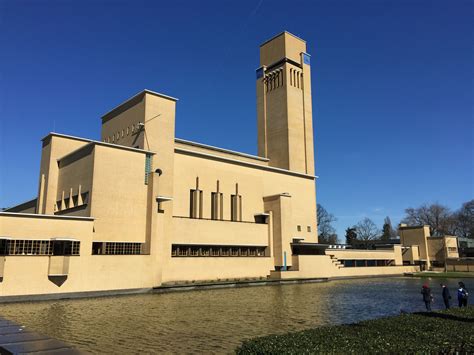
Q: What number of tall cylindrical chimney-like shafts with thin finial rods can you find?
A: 3